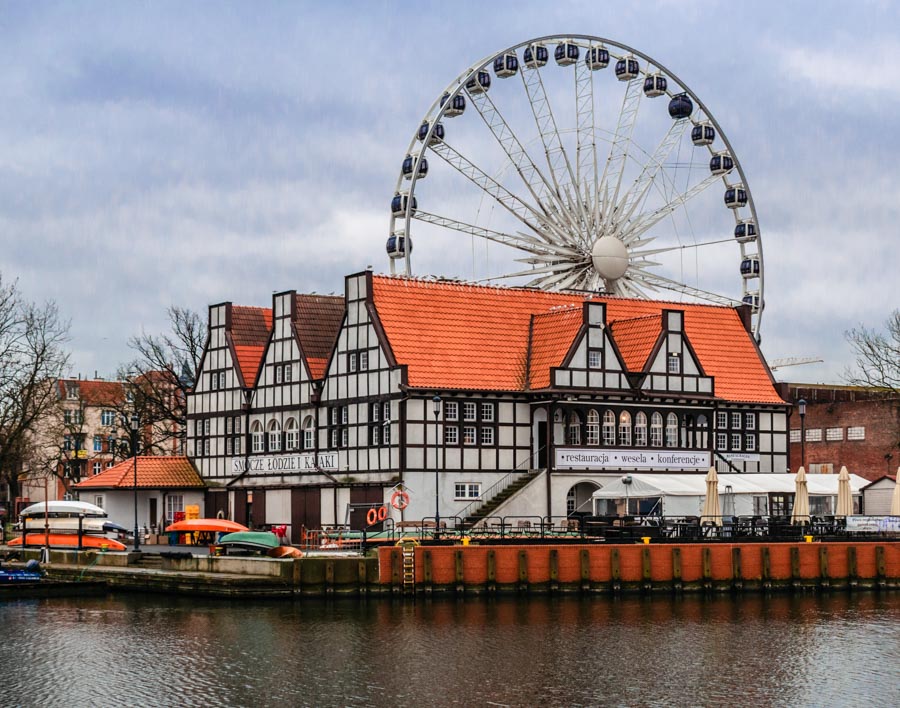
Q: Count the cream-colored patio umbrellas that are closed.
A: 4